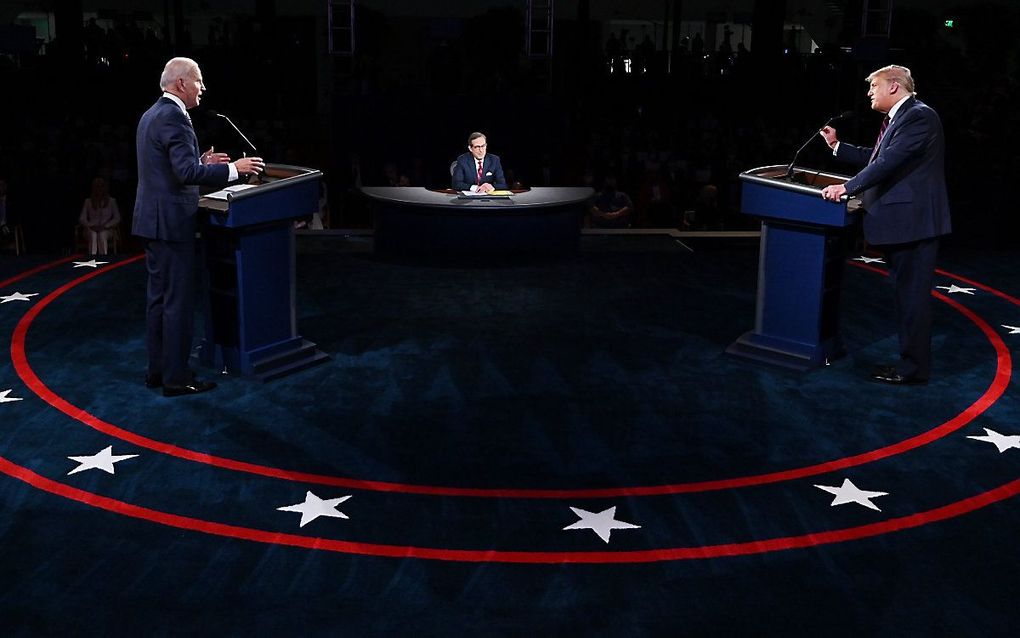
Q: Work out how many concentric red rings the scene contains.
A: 2